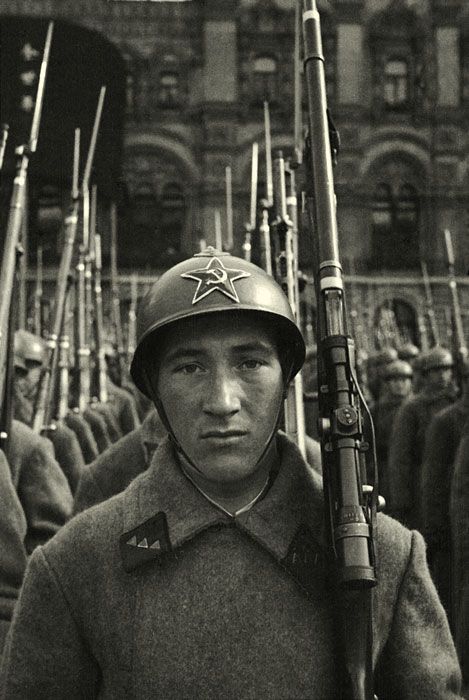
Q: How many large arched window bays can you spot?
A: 3